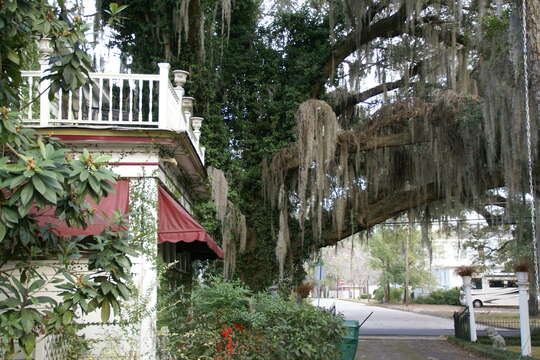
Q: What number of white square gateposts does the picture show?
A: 2